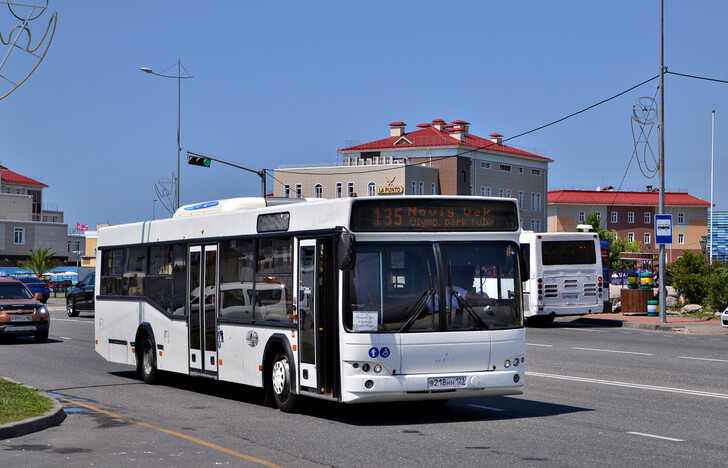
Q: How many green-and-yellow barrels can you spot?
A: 3